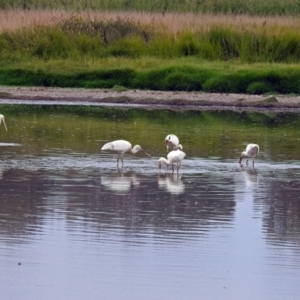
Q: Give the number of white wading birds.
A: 5